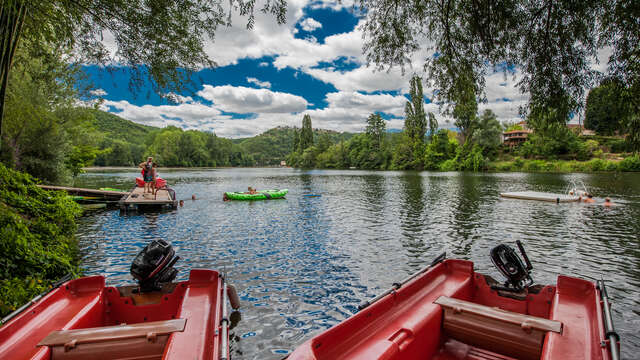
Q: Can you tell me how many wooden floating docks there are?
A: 1